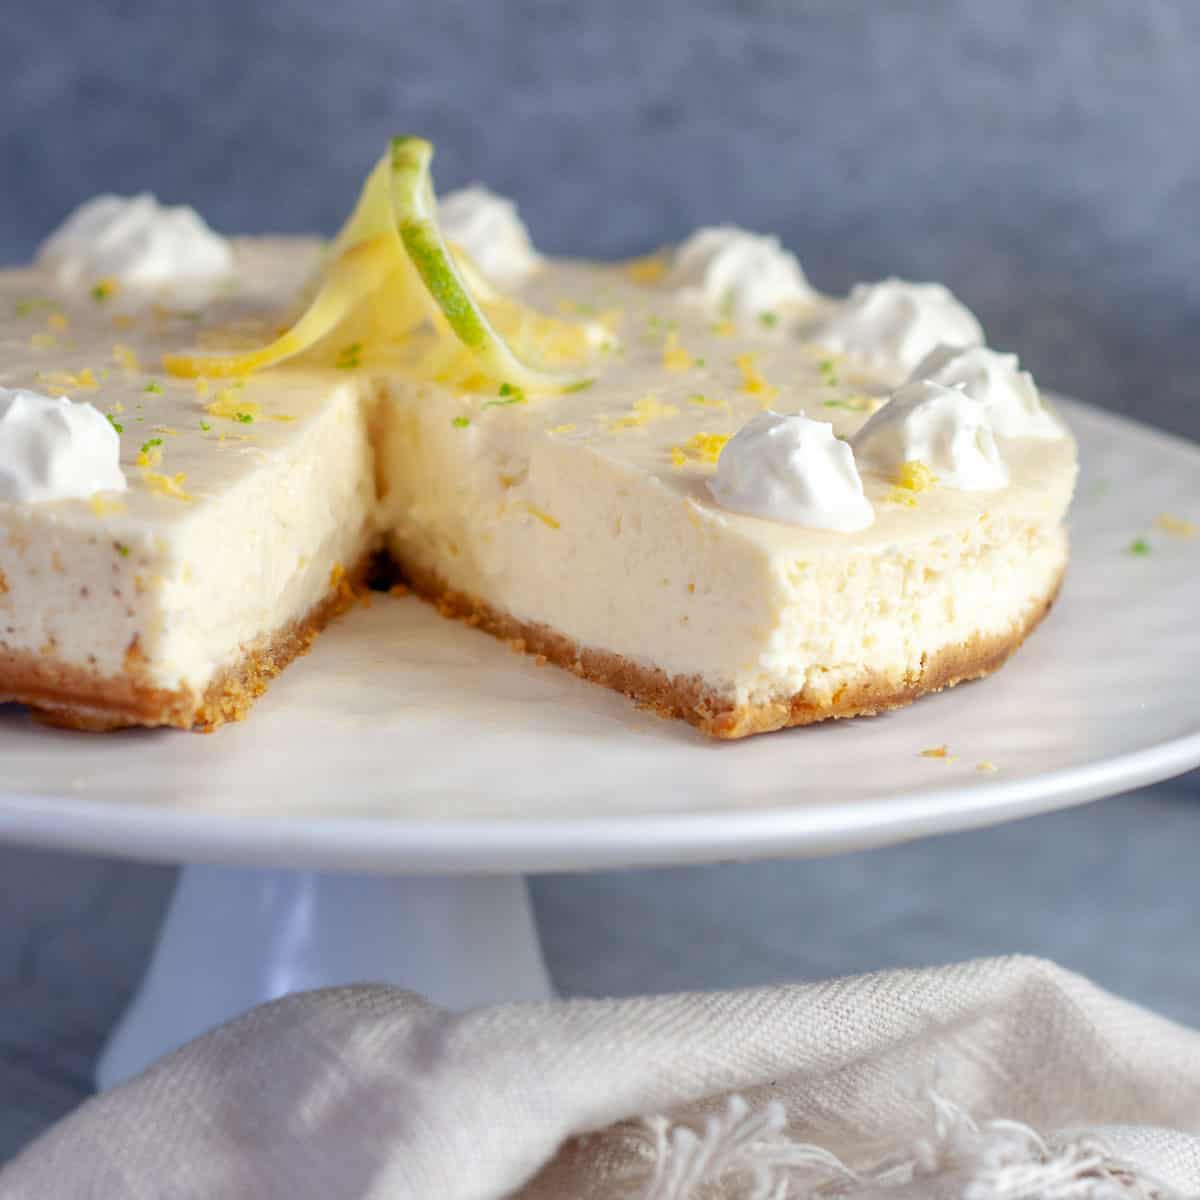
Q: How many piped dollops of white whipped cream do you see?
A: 8